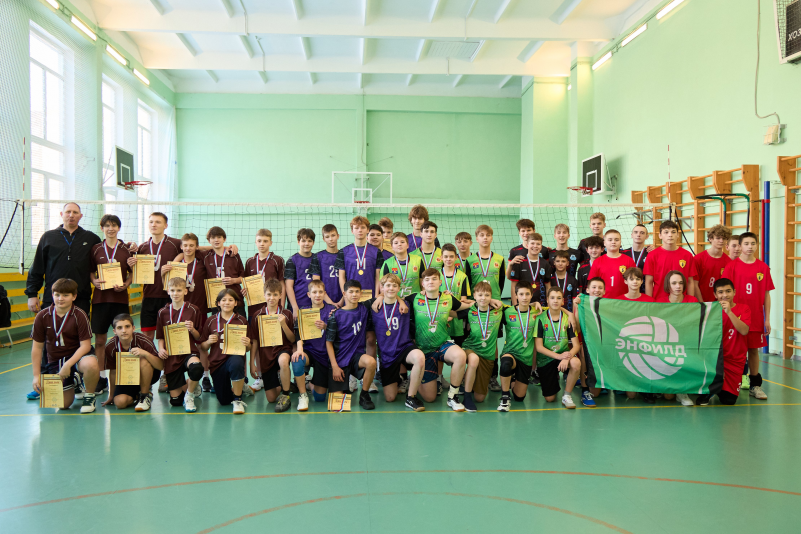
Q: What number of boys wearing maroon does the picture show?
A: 10